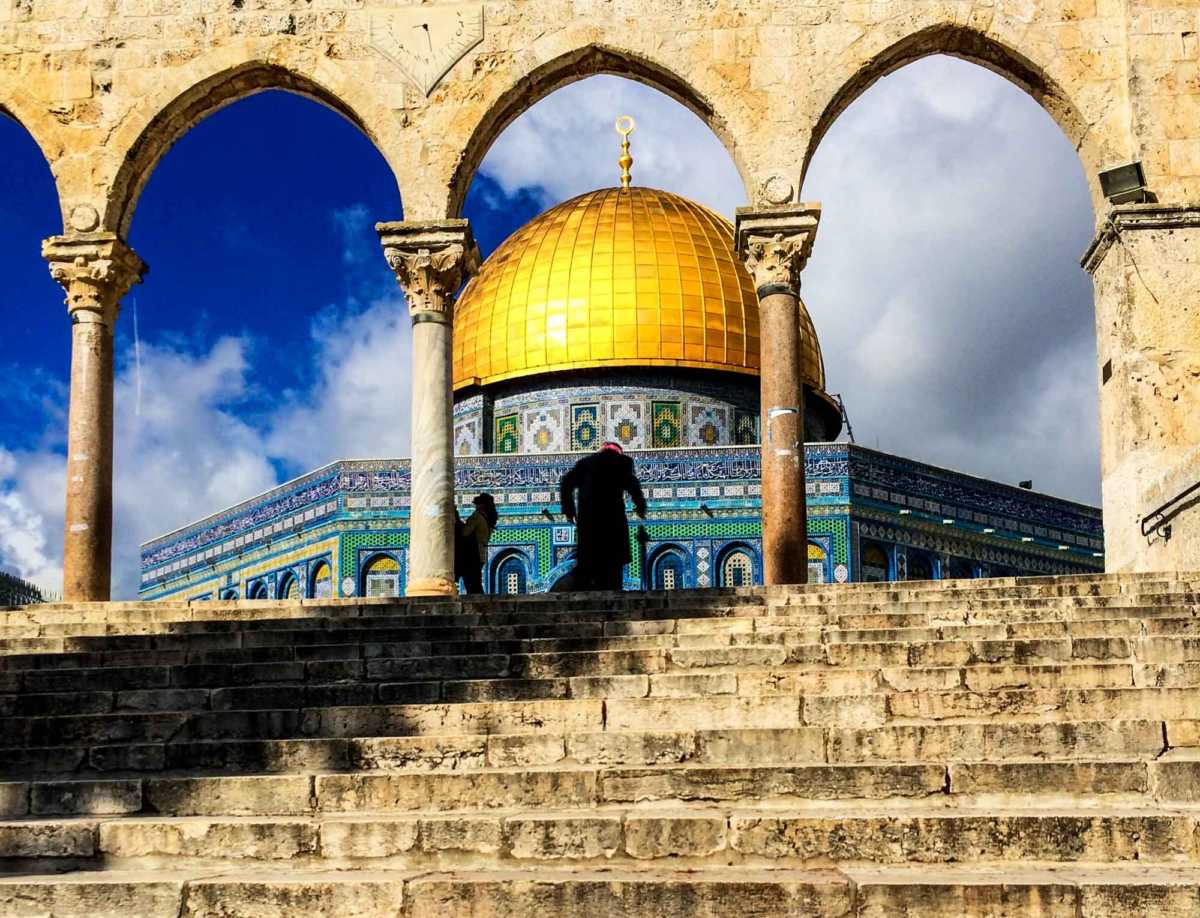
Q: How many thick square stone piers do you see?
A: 1